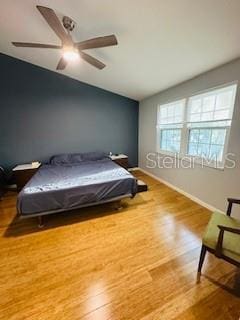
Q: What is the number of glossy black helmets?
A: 0